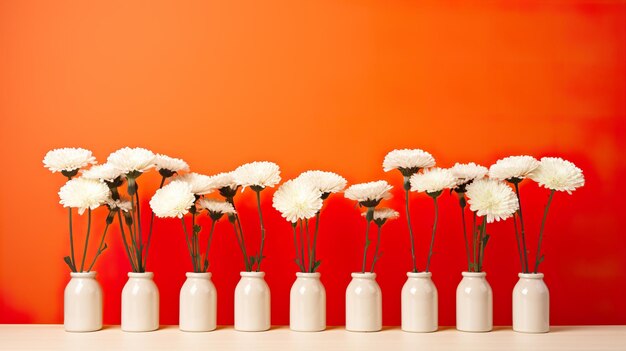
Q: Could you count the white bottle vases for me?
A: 9